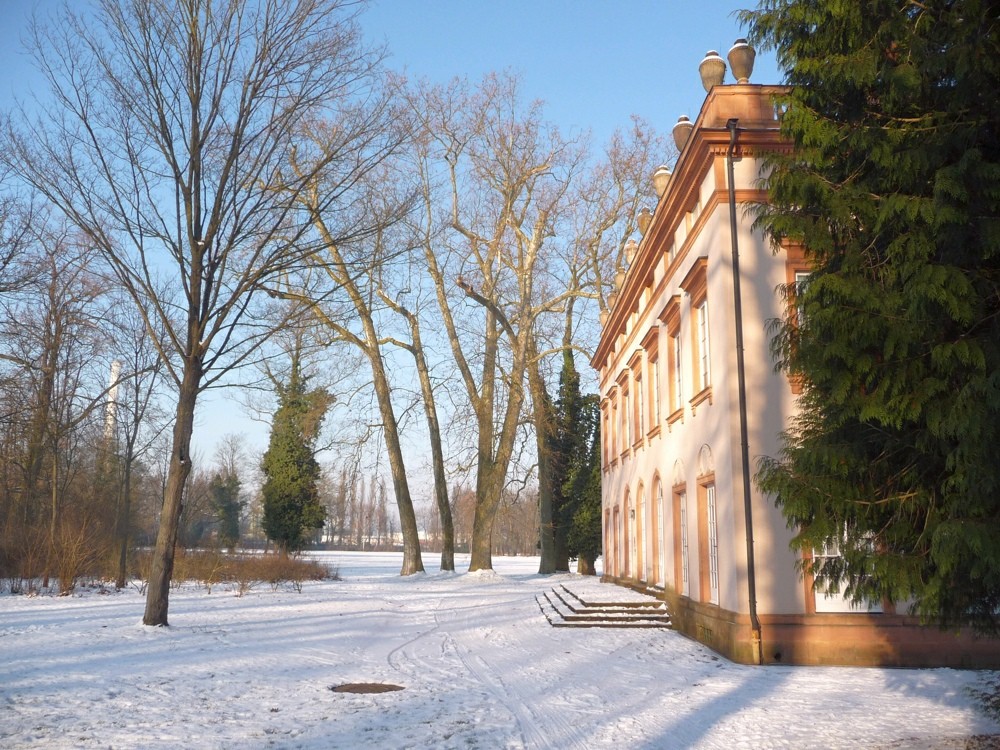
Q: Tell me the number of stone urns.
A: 9